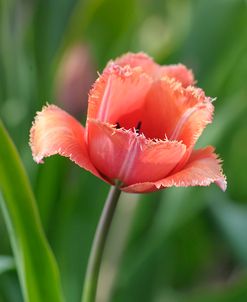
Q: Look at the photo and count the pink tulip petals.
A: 6